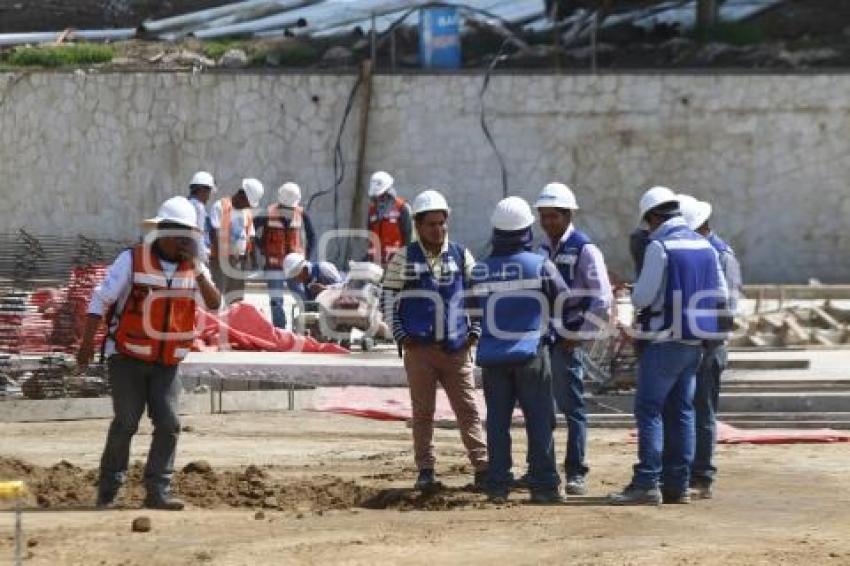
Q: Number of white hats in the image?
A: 11